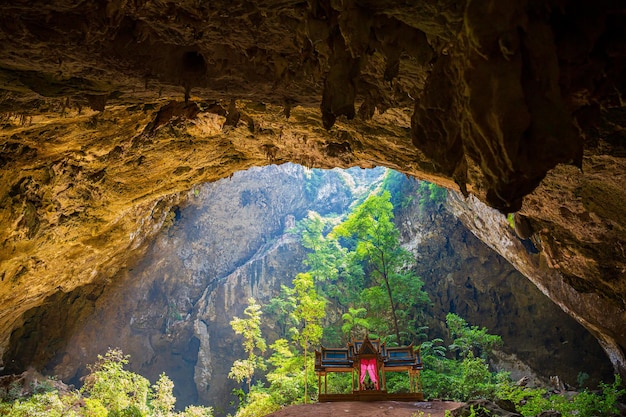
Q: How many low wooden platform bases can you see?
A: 1